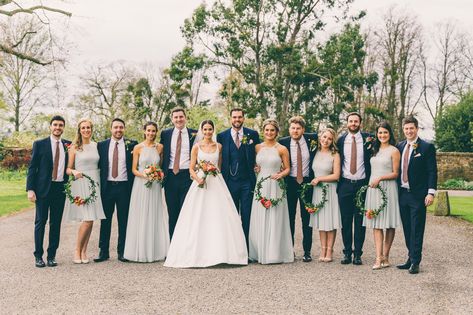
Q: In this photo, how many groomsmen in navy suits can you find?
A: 6